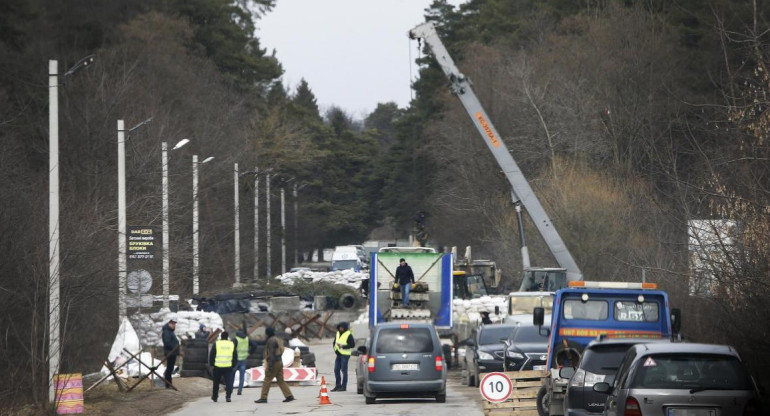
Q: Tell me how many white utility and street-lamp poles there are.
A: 9